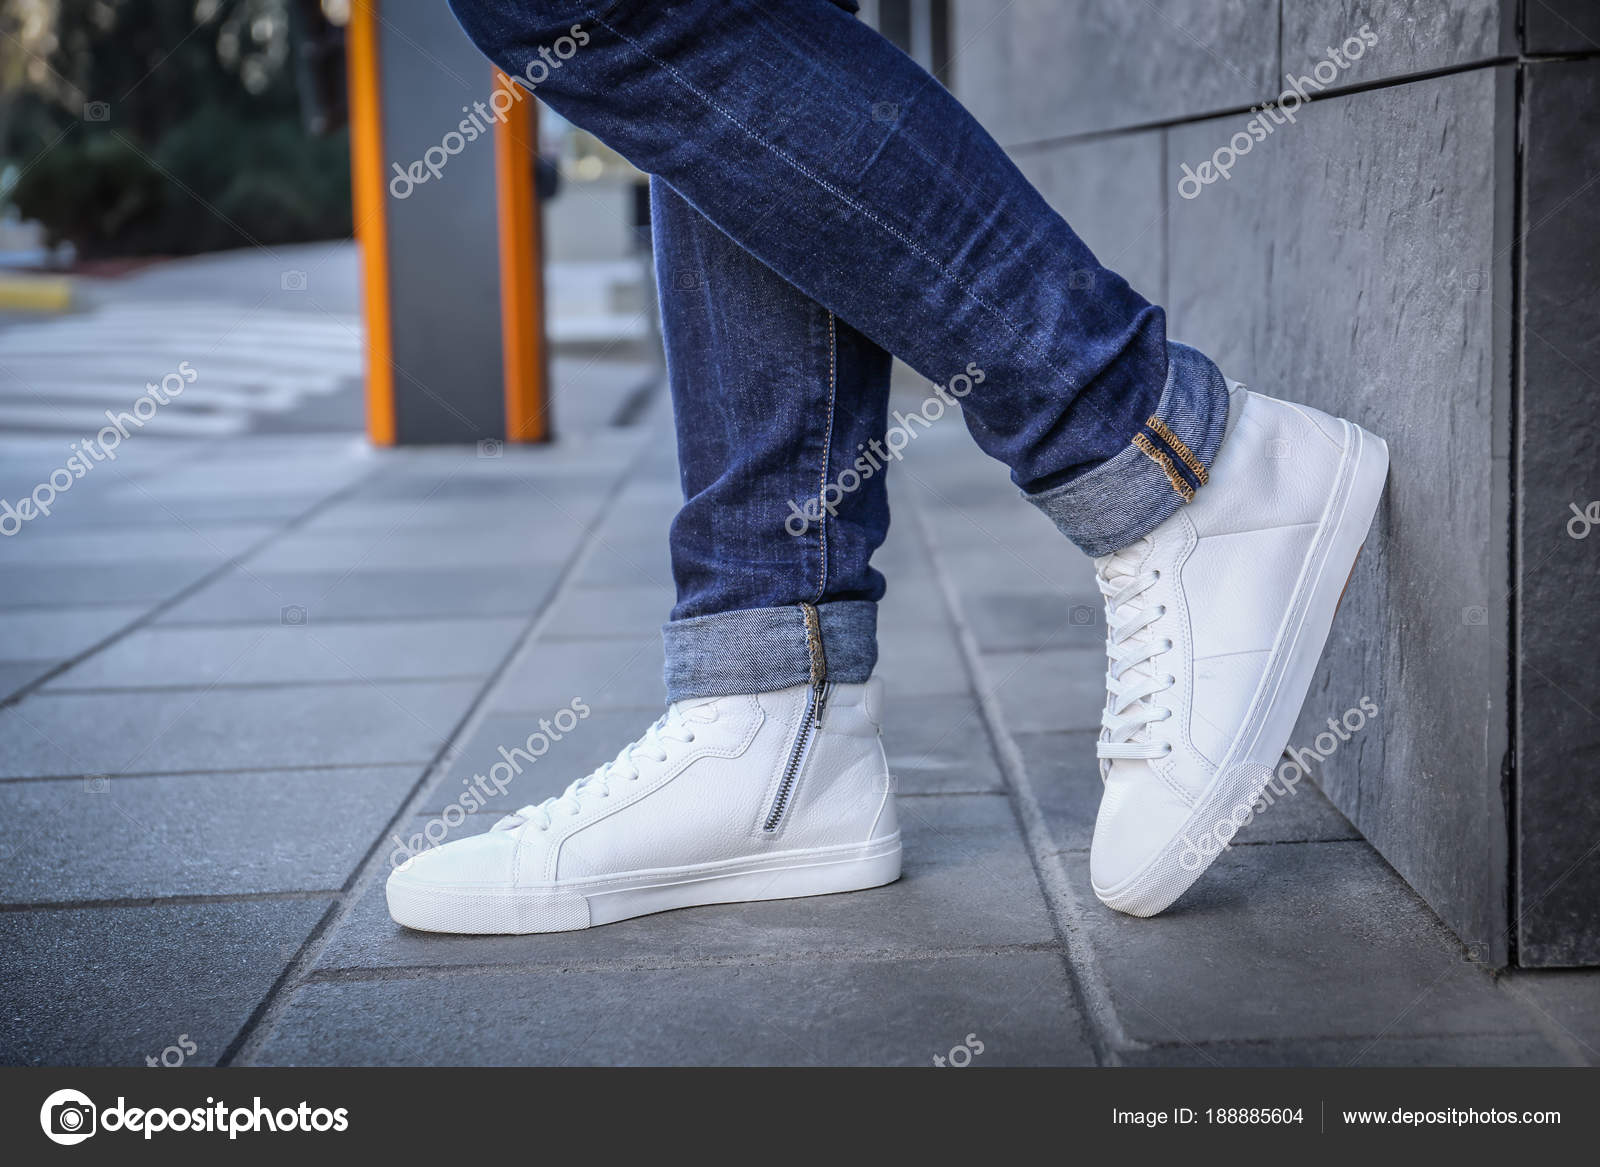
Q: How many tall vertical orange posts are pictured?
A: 2